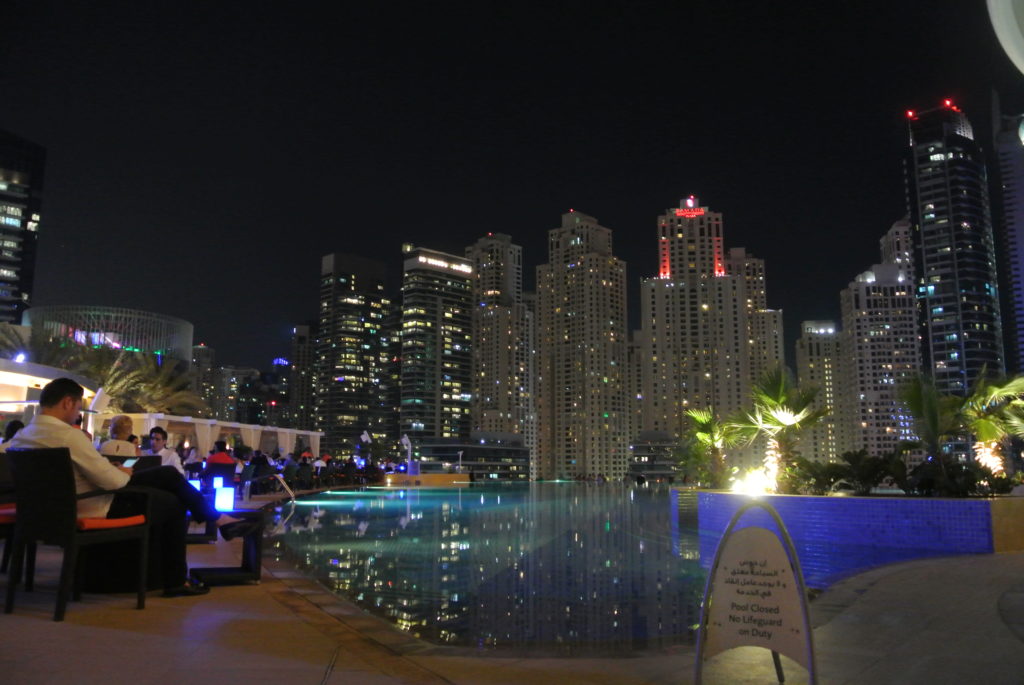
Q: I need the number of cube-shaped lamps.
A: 3